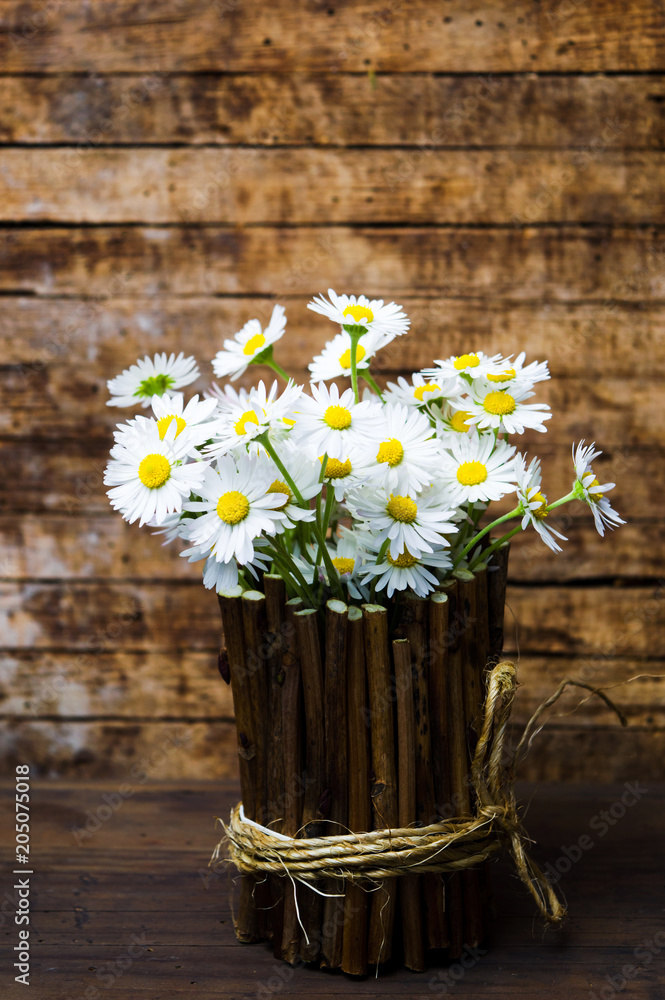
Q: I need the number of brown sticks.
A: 15